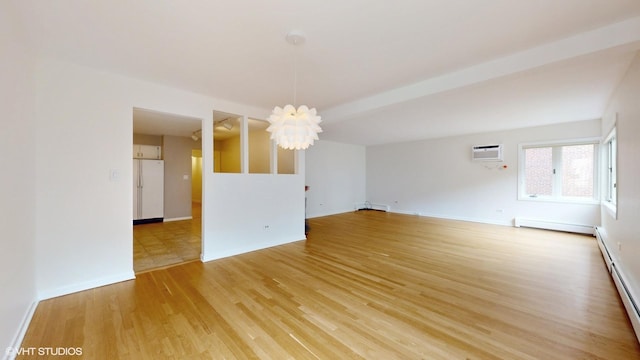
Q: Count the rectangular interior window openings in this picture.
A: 3